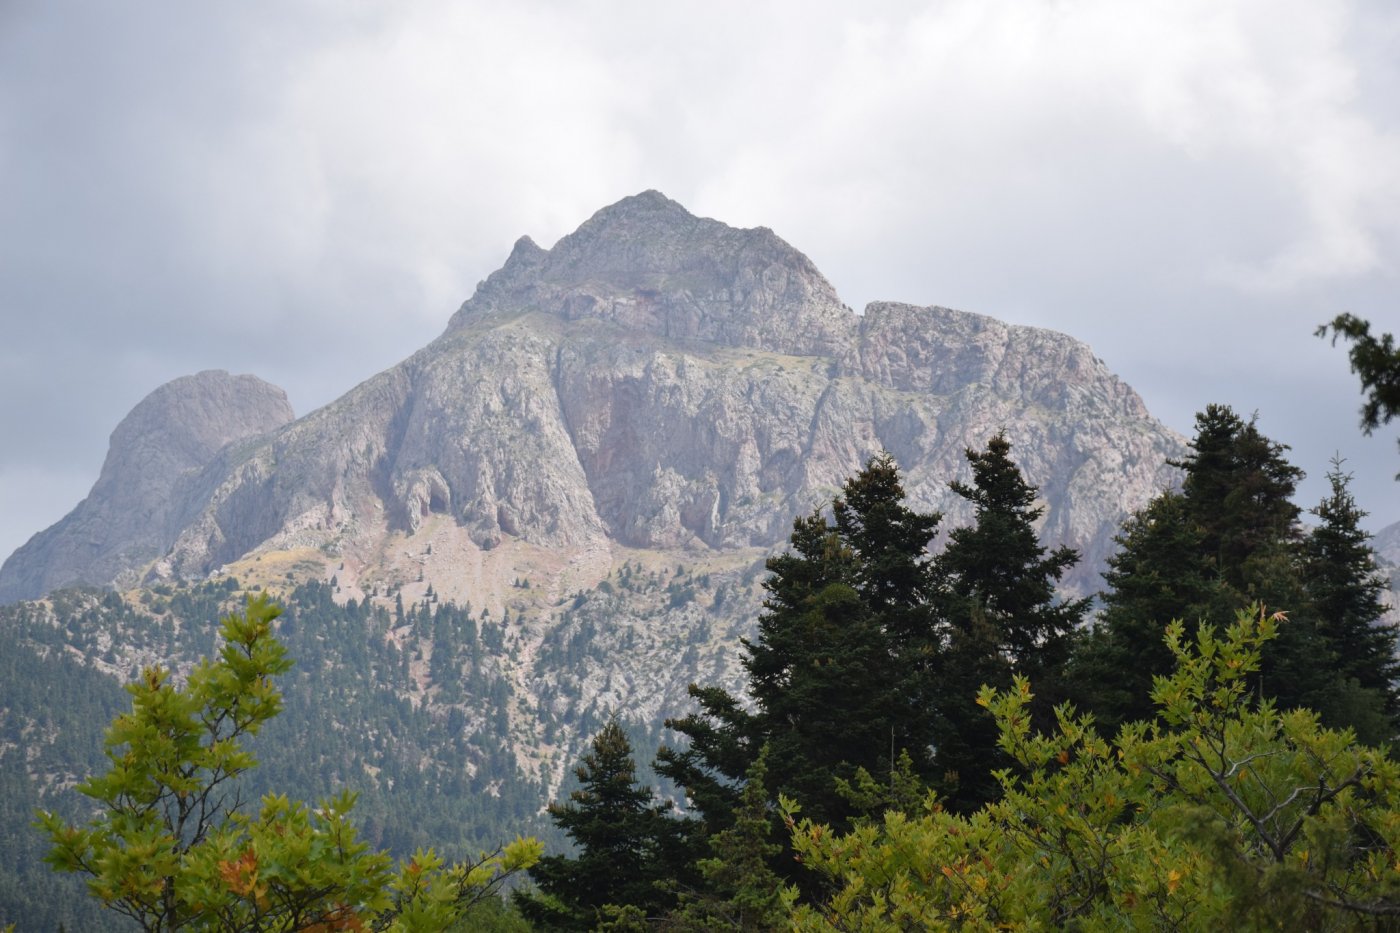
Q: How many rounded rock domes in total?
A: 1